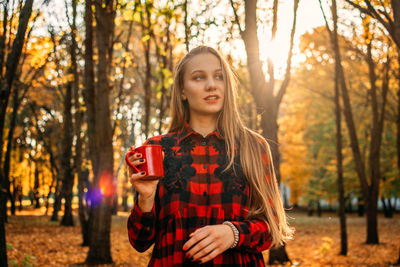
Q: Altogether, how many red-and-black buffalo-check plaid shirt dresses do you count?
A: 1